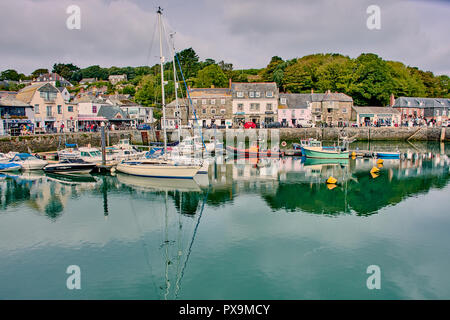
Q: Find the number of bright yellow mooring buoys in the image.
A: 4